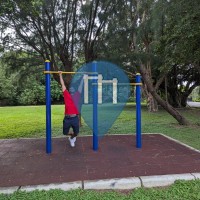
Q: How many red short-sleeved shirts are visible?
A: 1